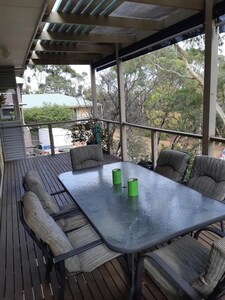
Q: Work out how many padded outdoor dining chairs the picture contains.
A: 6